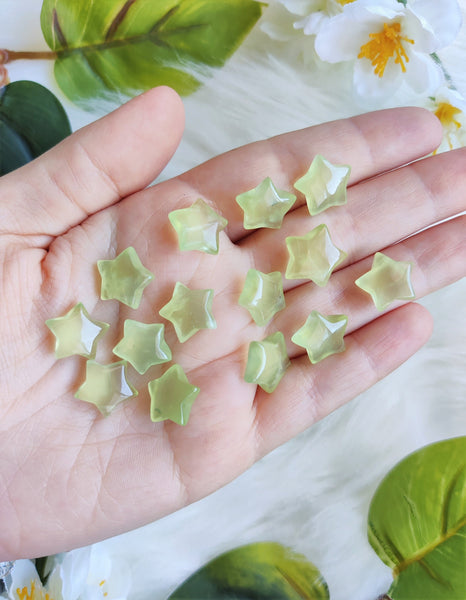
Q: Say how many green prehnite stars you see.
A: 14